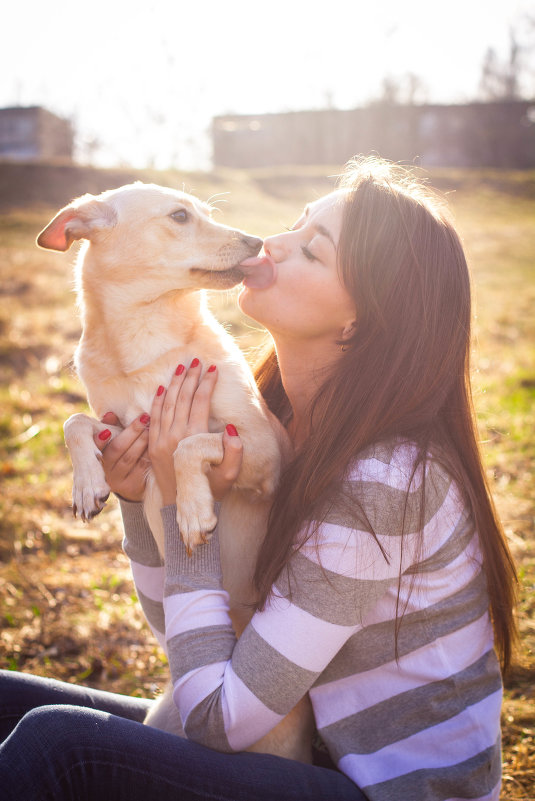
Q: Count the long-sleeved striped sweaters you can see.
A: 1